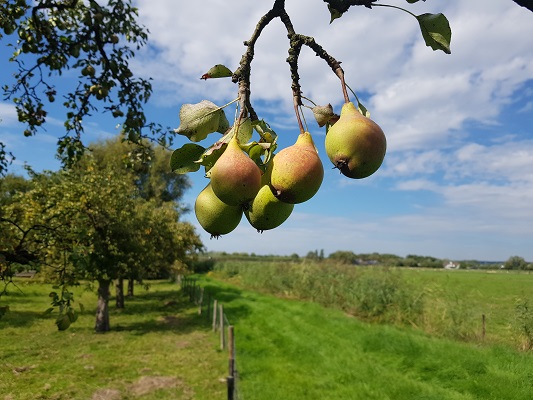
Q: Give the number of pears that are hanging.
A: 5